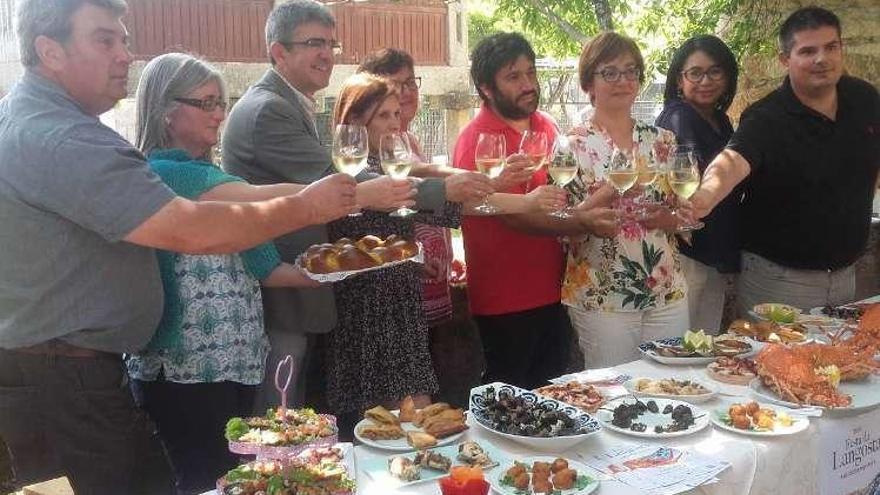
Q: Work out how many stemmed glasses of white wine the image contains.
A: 8